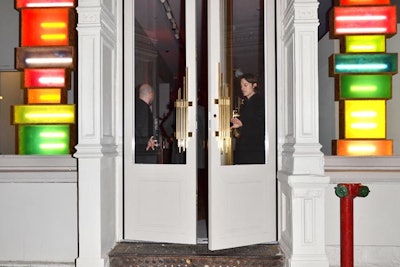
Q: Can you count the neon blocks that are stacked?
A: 14